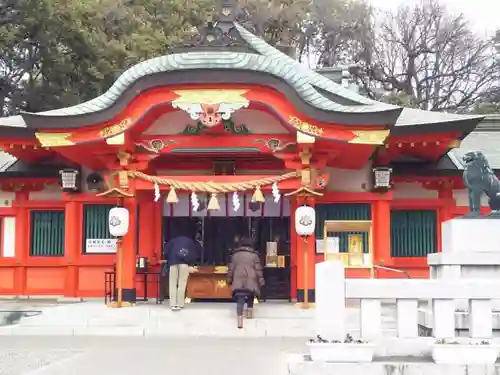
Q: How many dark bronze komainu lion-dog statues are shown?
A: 1